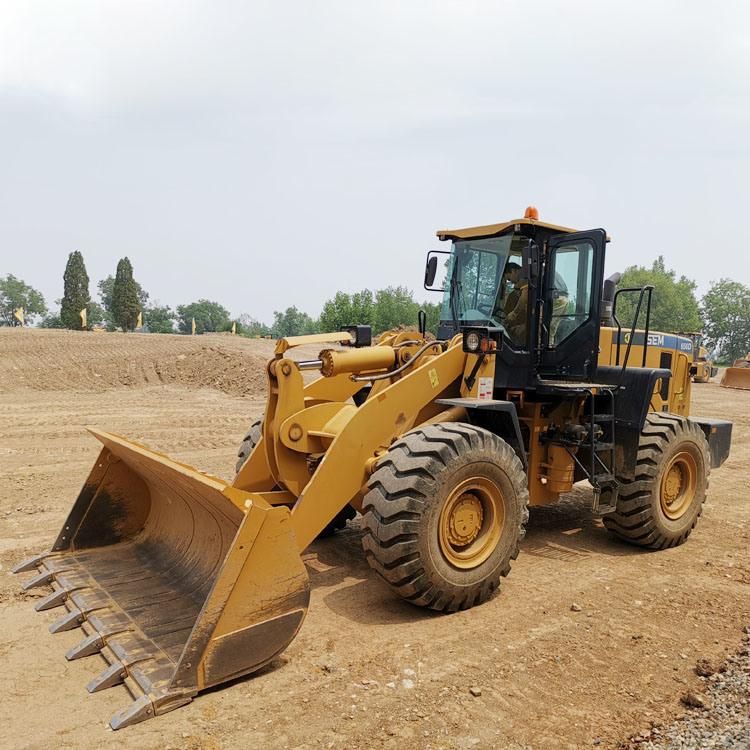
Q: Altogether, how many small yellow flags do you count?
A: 5